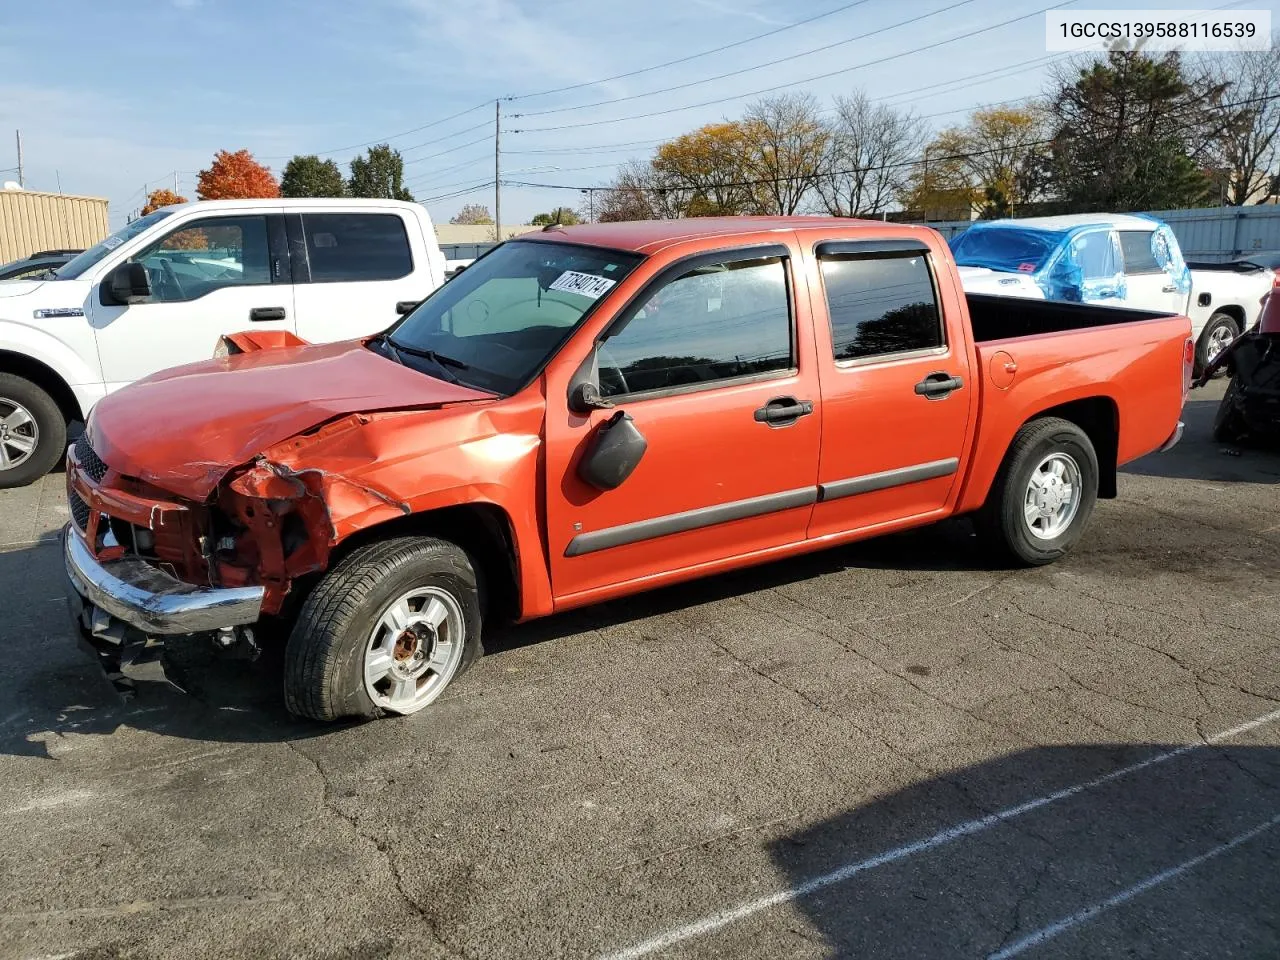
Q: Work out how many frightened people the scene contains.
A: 0